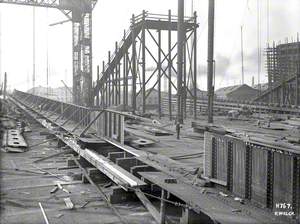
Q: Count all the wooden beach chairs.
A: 0